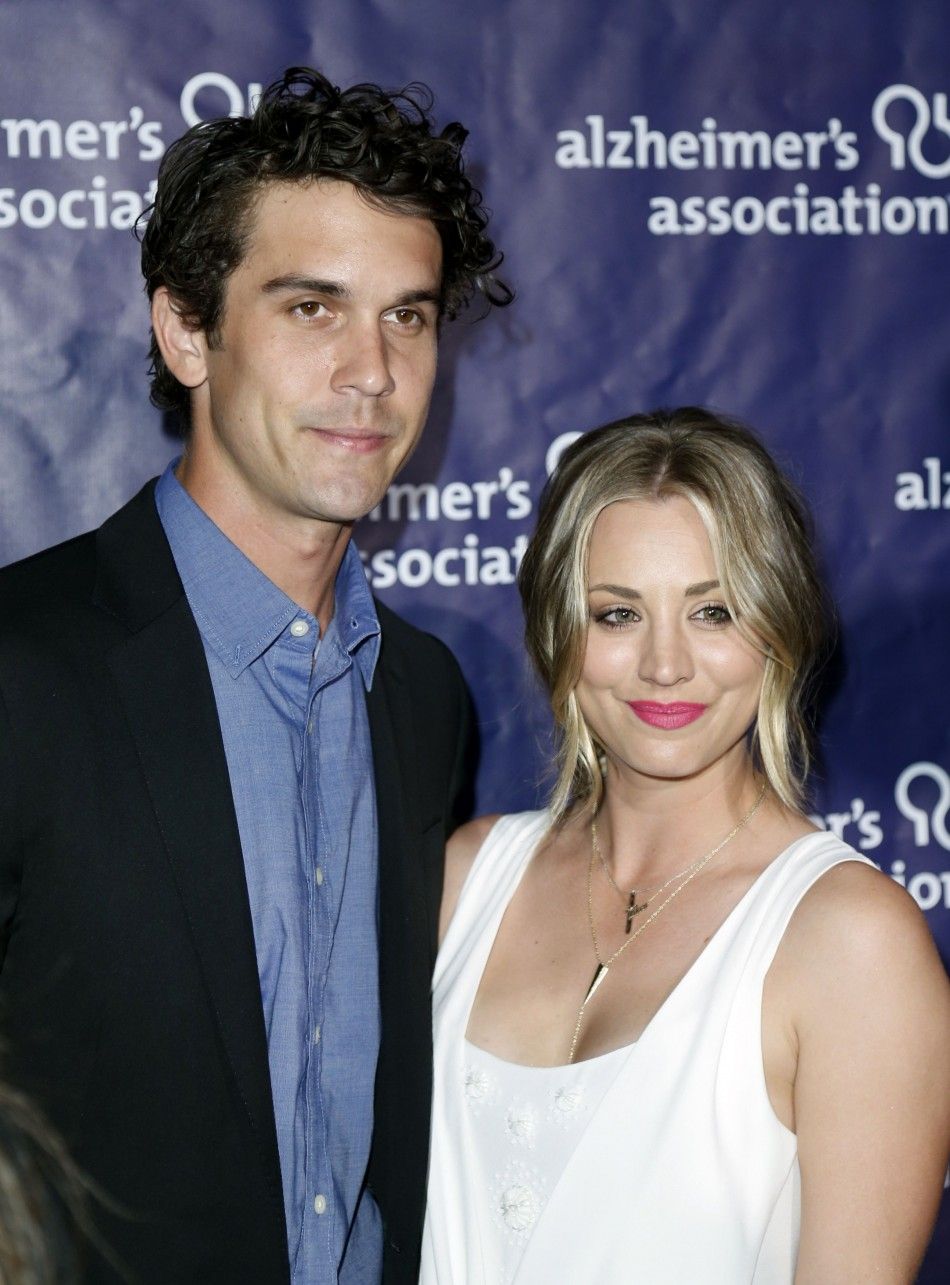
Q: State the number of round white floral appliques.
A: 4